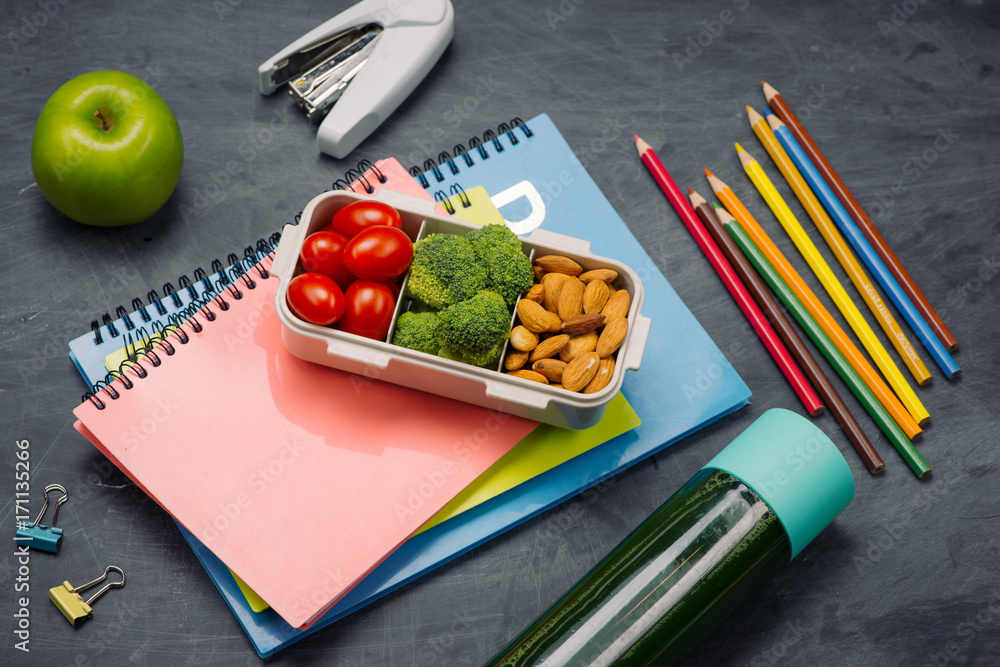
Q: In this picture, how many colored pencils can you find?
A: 8